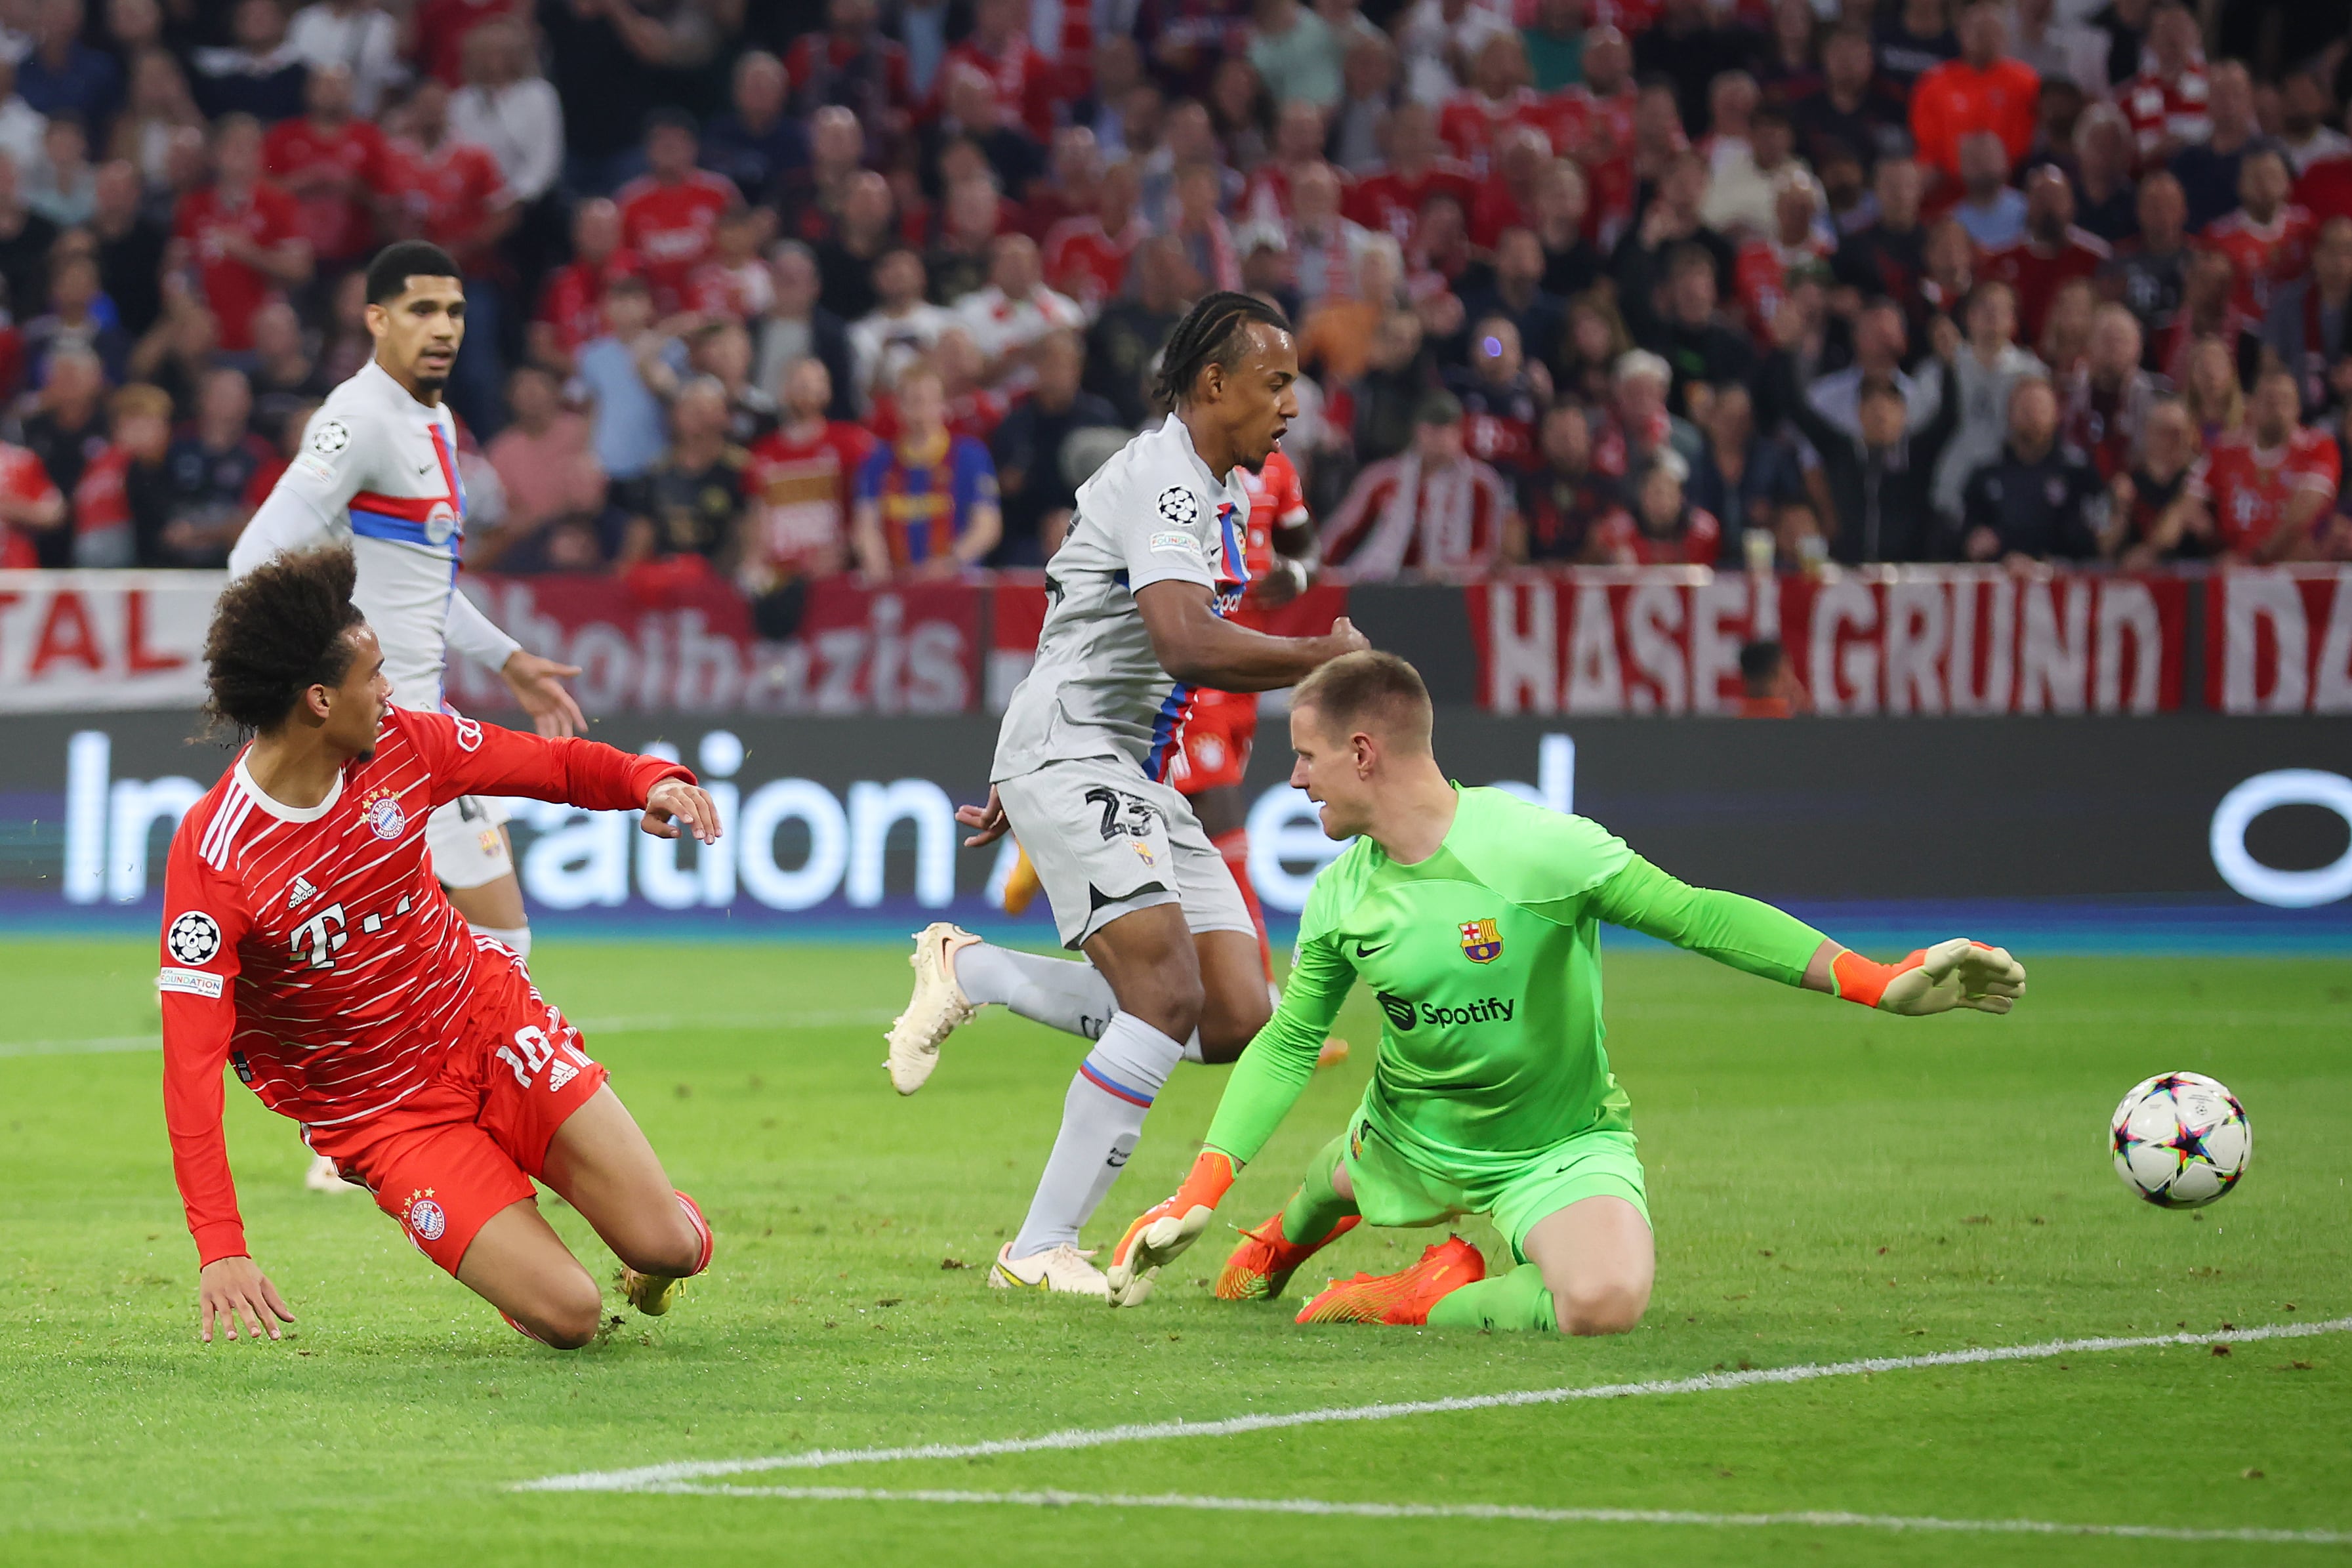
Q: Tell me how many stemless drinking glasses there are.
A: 2